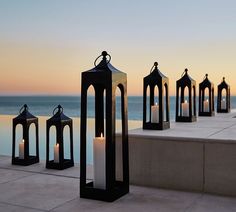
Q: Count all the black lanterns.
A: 7